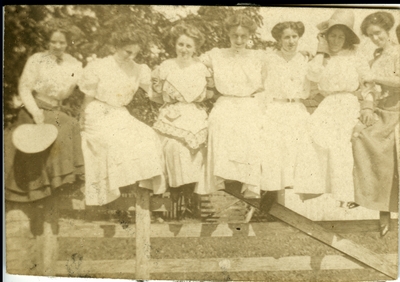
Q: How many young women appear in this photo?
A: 7